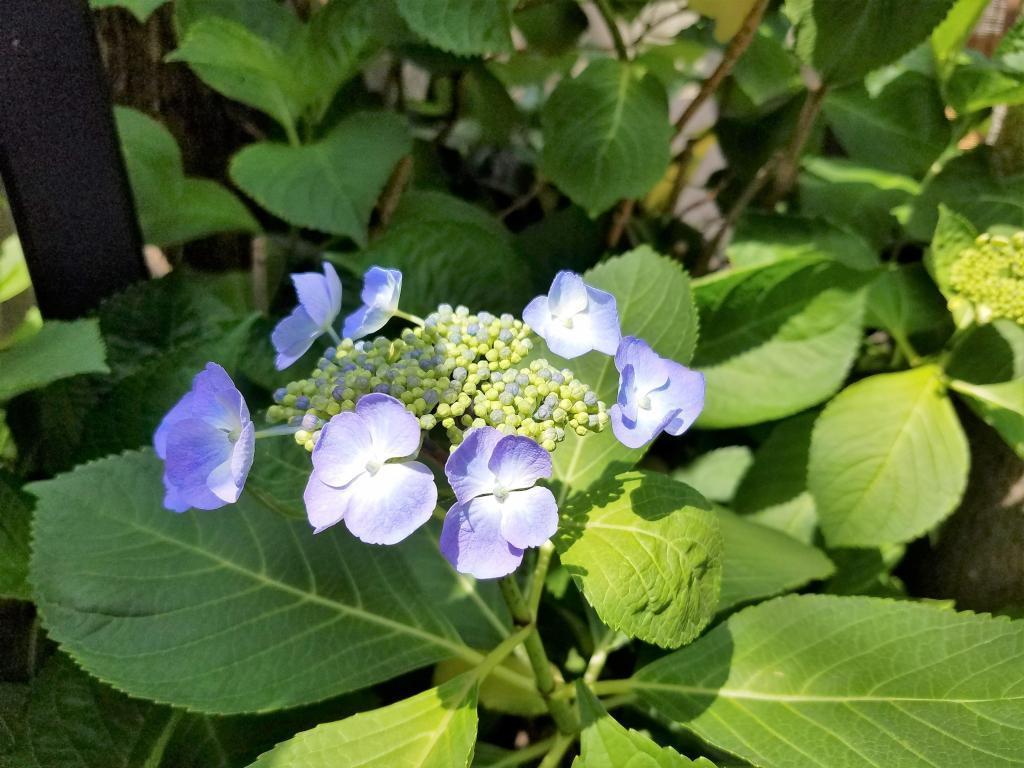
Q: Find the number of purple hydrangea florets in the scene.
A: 7